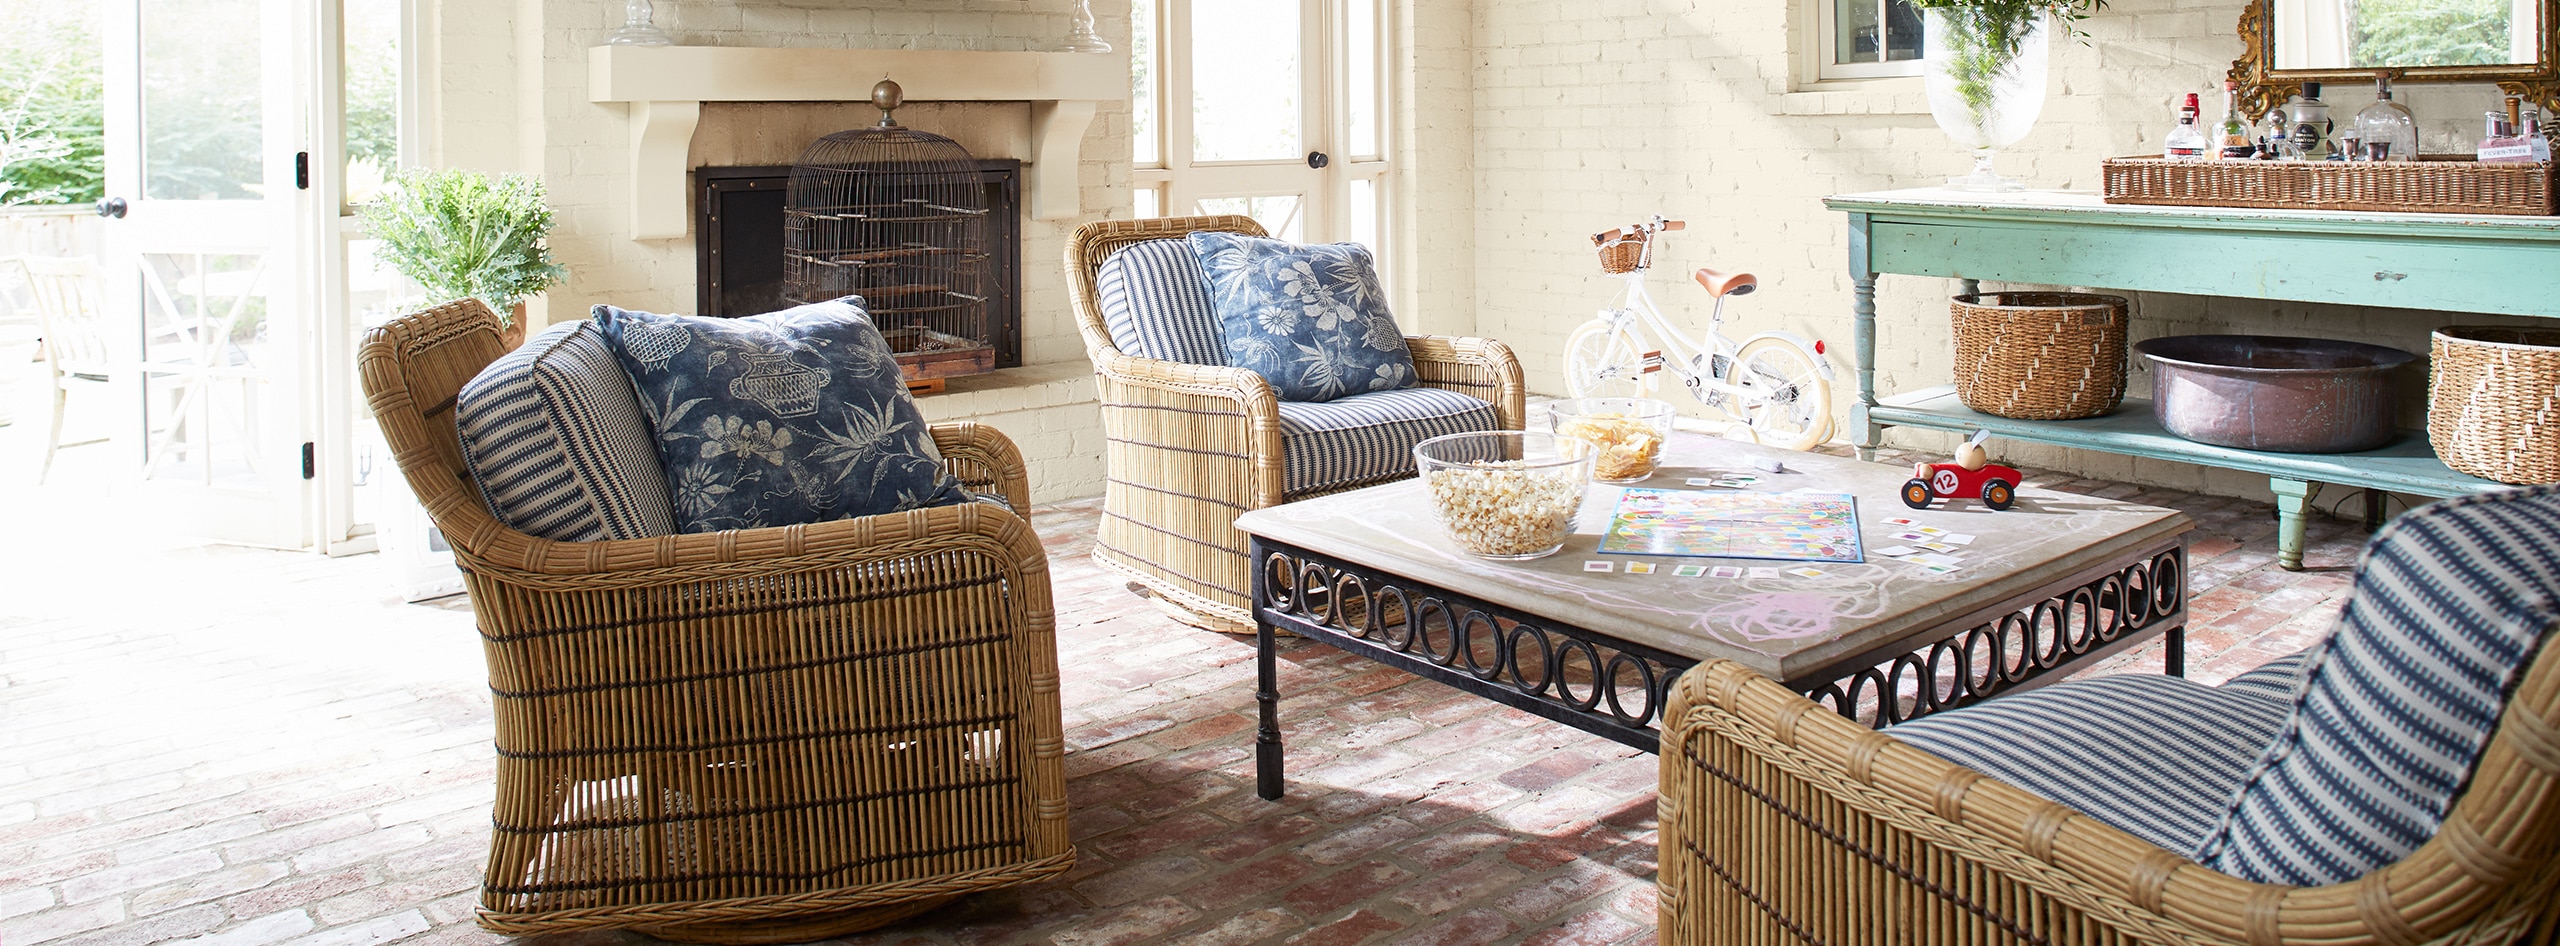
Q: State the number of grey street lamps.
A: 0